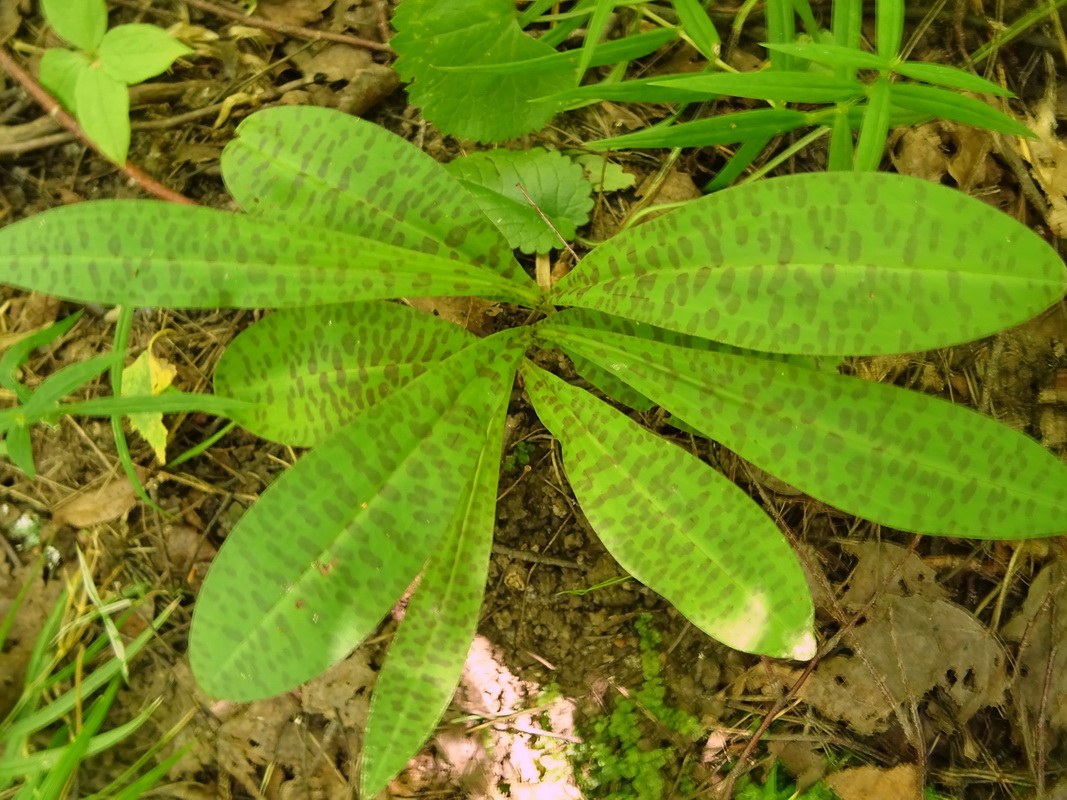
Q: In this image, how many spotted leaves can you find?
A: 9